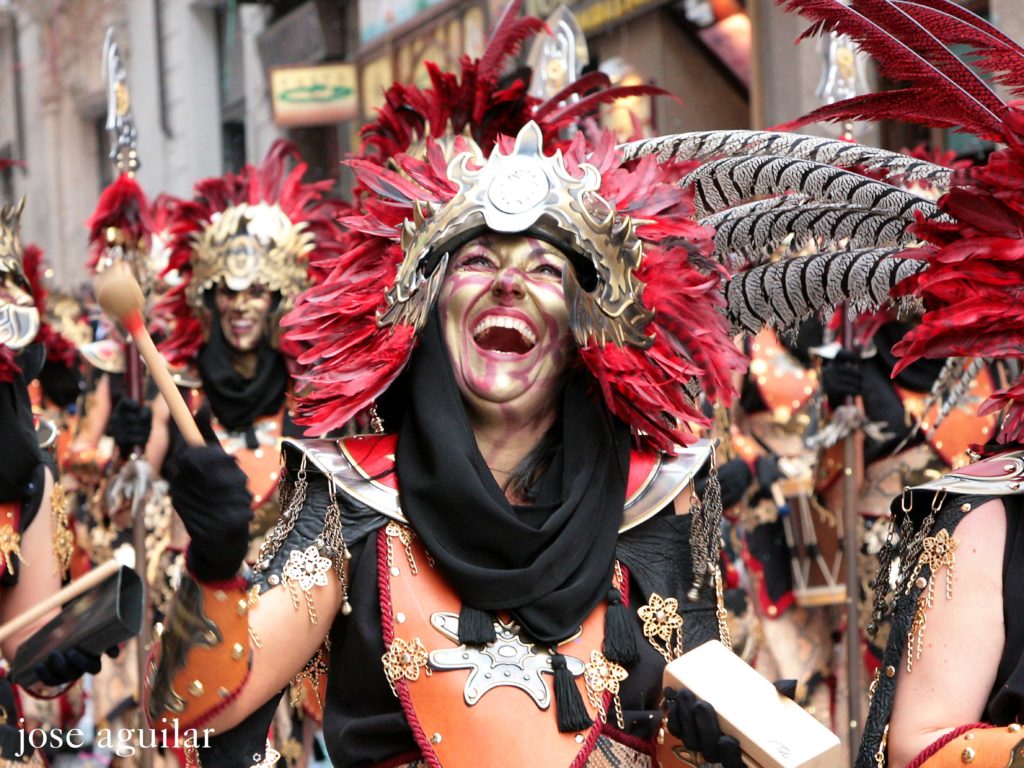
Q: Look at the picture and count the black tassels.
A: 3